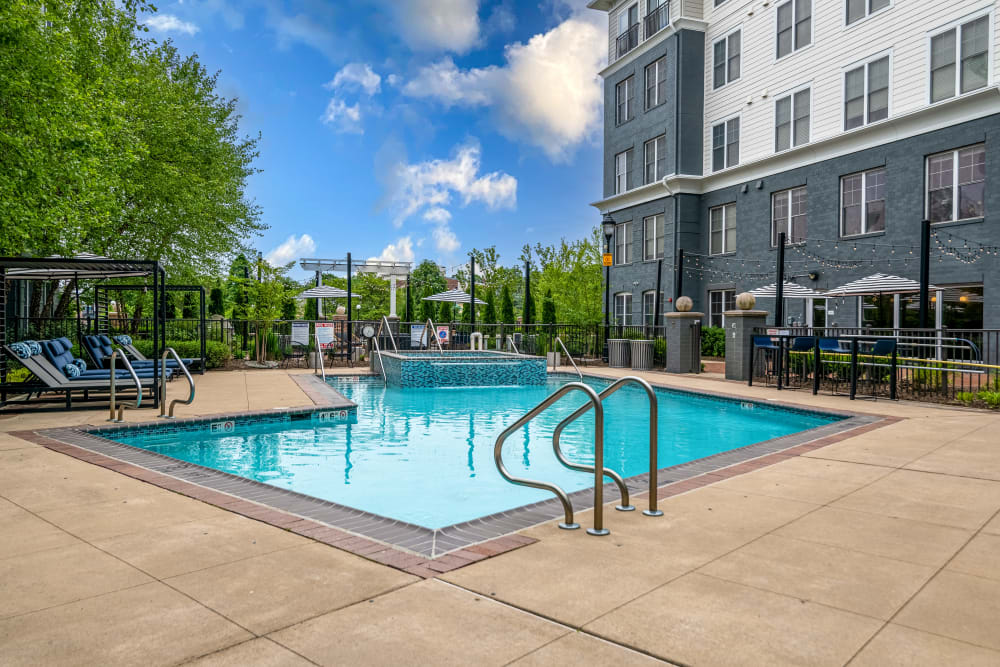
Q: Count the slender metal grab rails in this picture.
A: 10